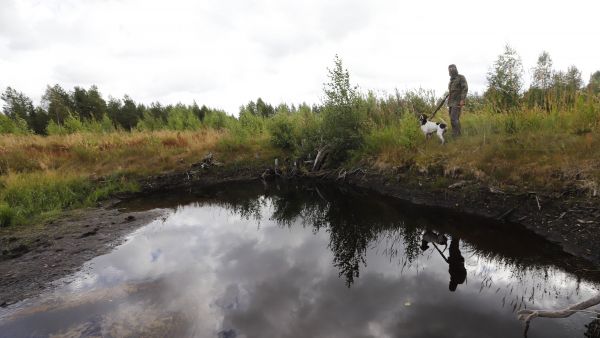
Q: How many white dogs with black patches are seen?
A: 1